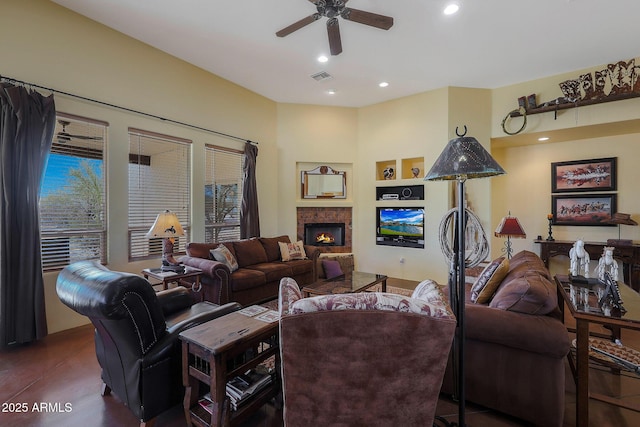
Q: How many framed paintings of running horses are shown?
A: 2